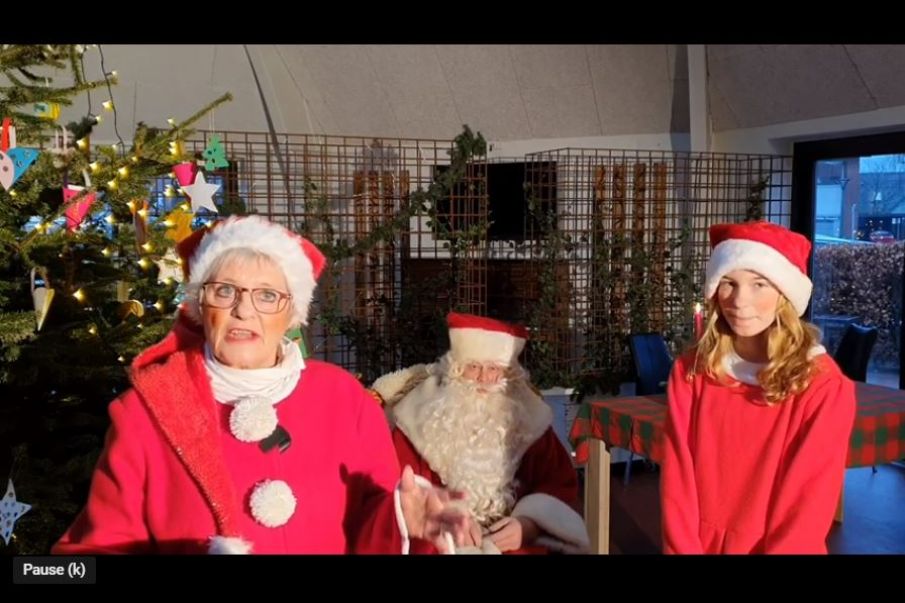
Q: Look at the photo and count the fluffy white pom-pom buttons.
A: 2